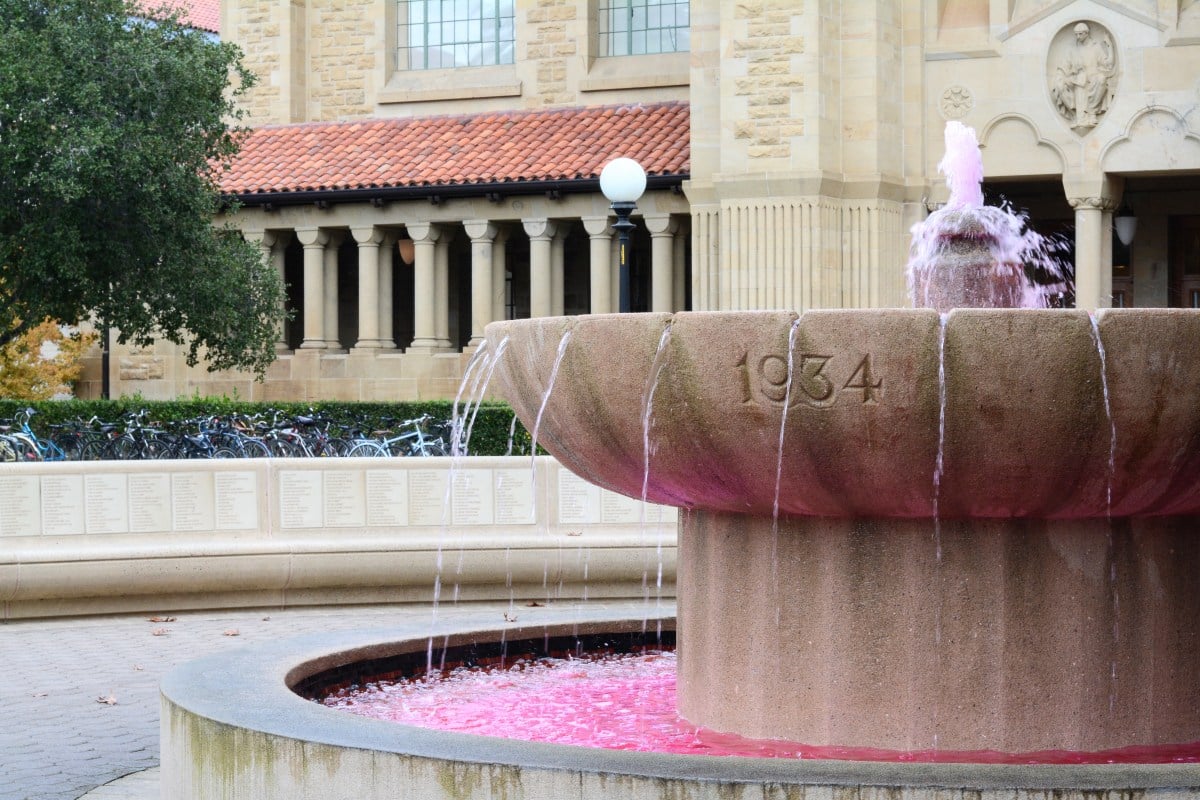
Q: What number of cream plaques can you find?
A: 15